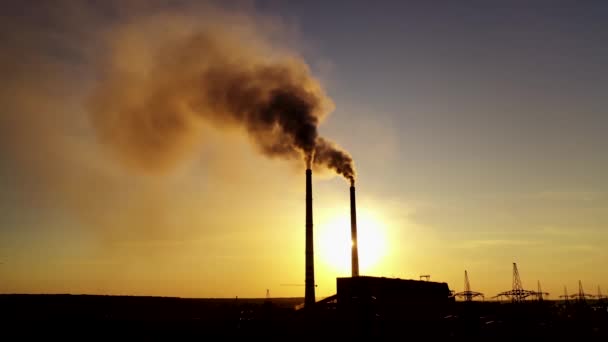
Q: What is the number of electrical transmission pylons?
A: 6